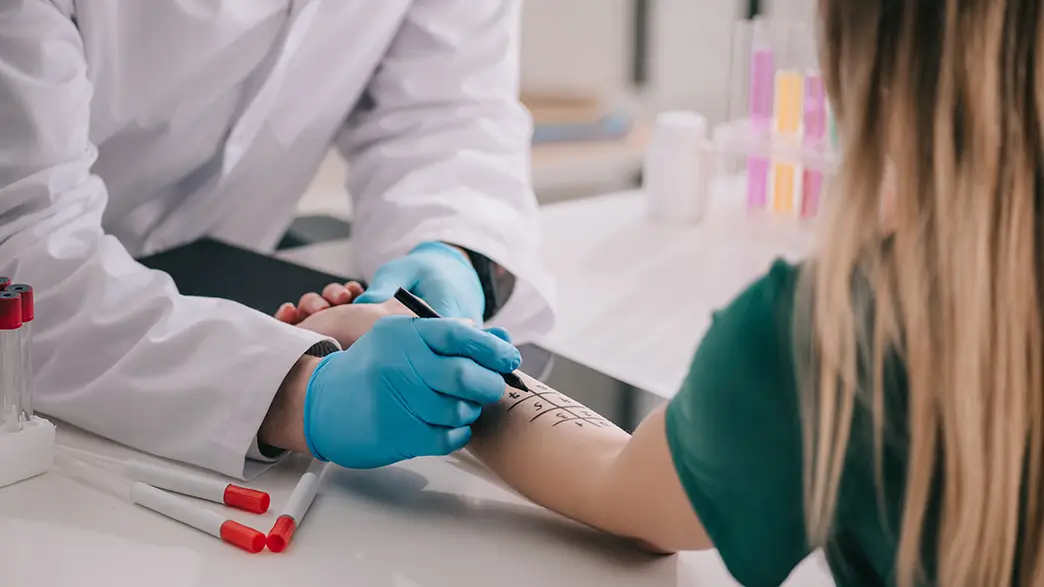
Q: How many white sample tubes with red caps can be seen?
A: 3